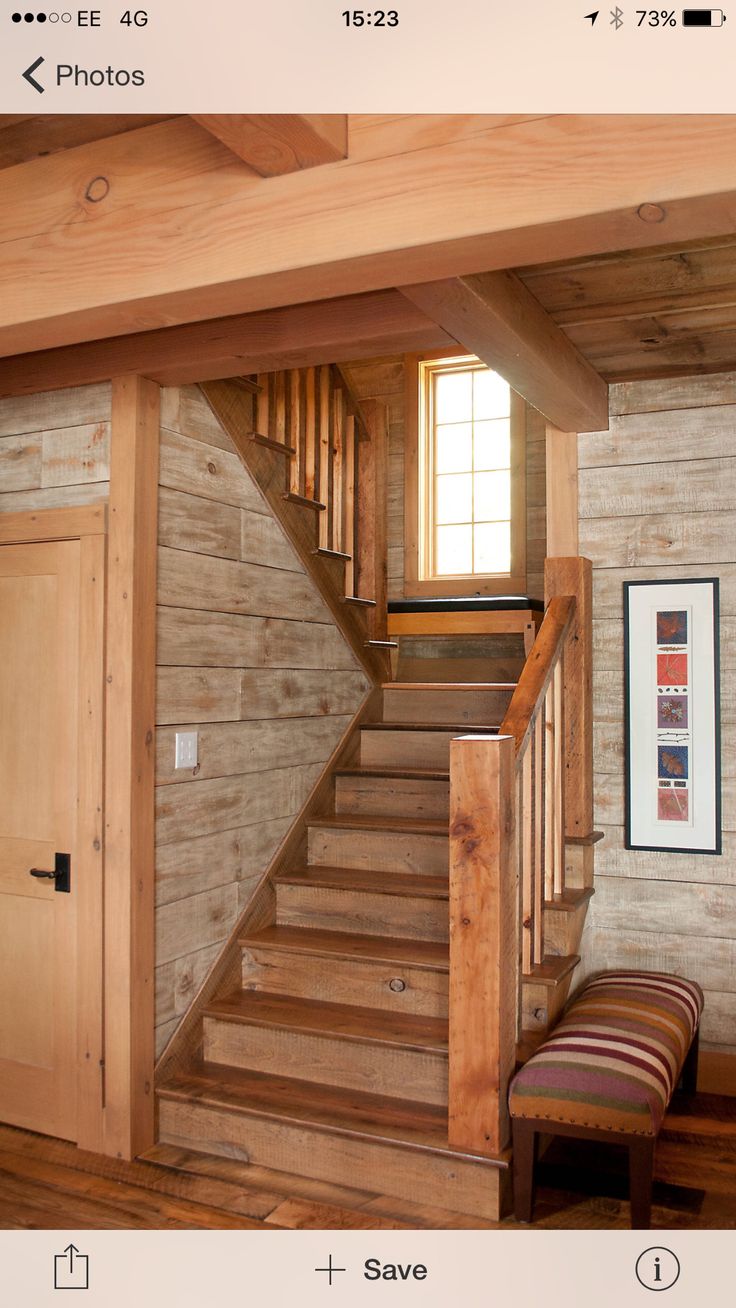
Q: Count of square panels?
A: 5